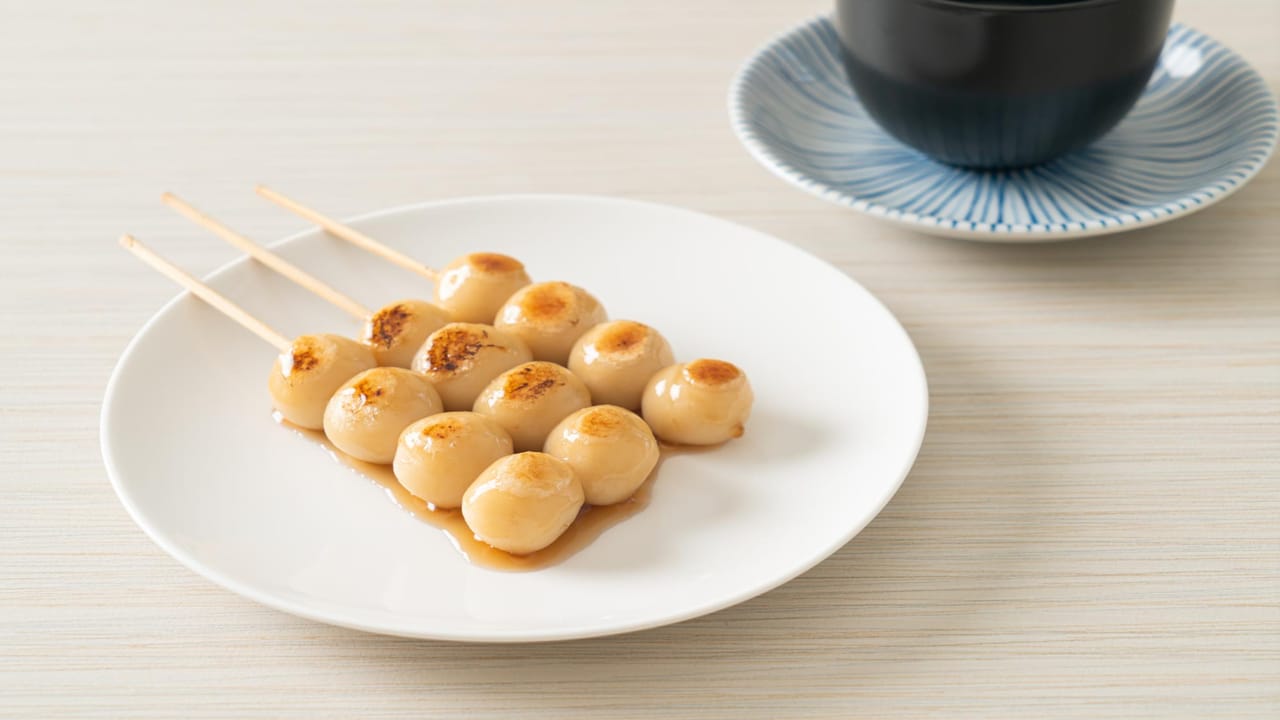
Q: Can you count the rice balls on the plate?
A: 12